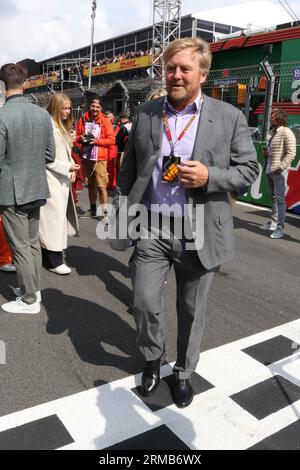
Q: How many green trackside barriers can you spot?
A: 1